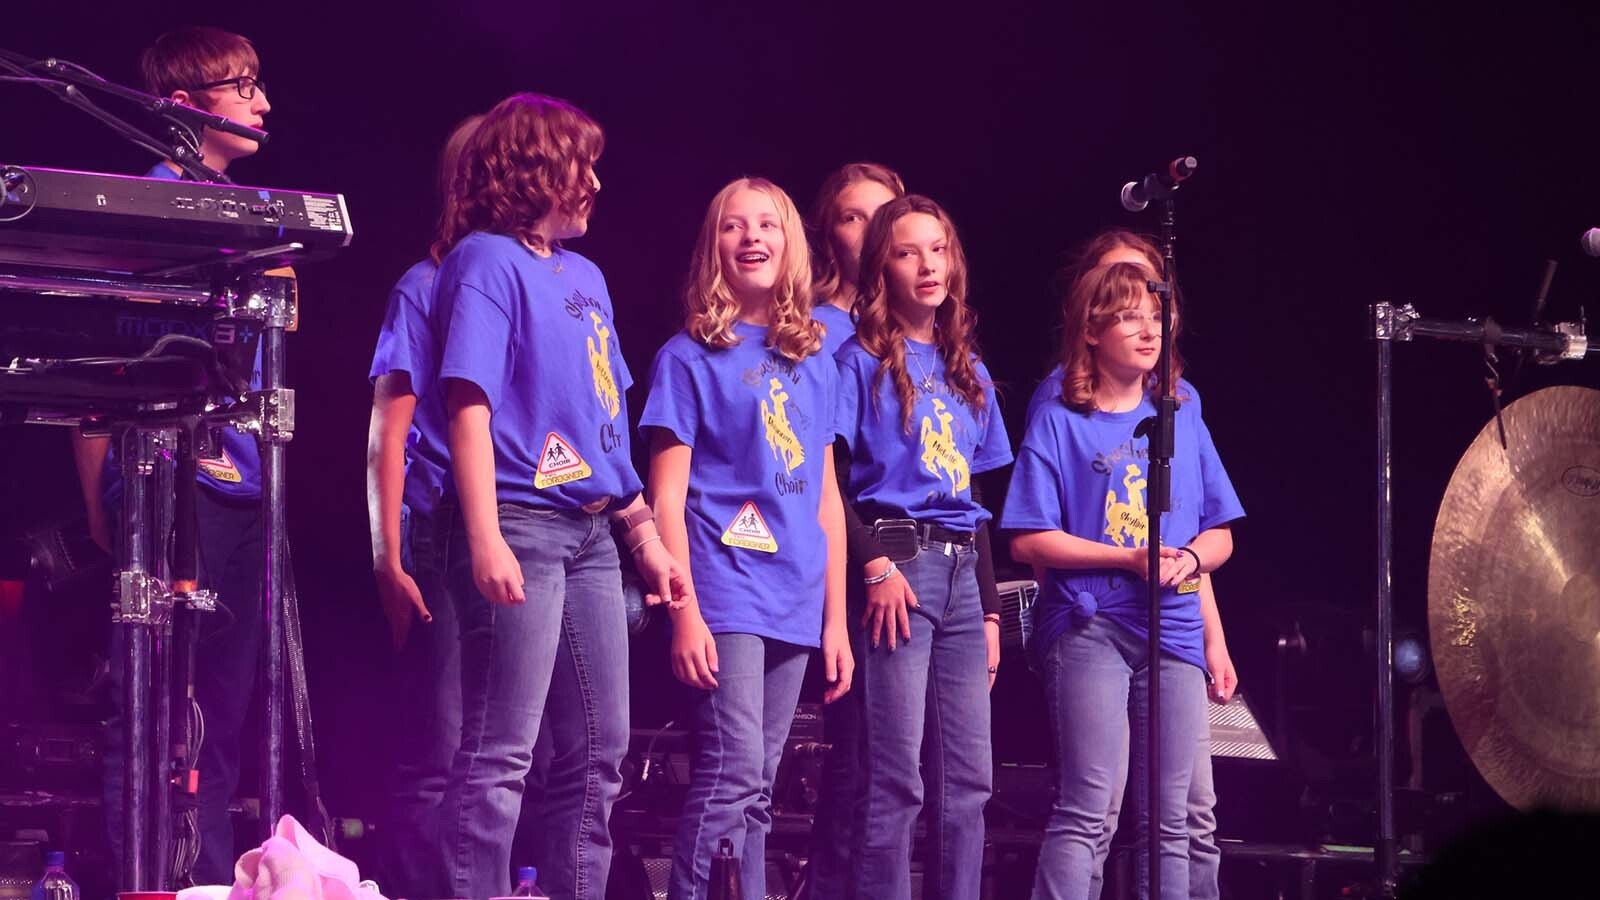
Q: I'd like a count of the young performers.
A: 8